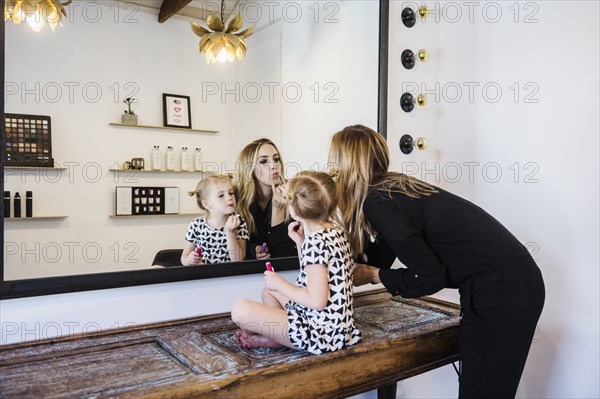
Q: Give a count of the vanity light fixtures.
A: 4